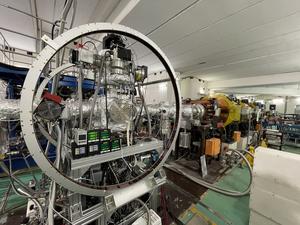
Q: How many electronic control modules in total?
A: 7